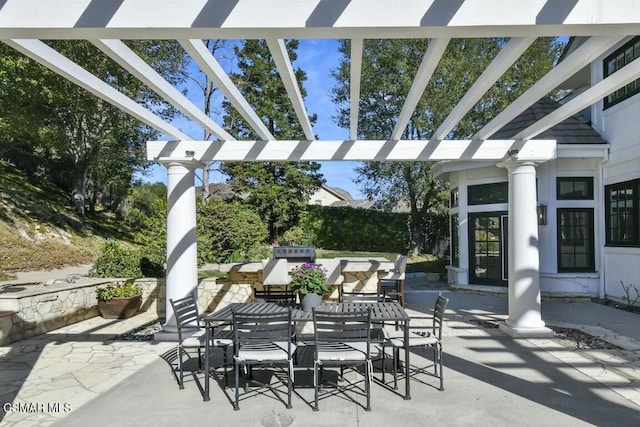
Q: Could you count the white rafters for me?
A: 9